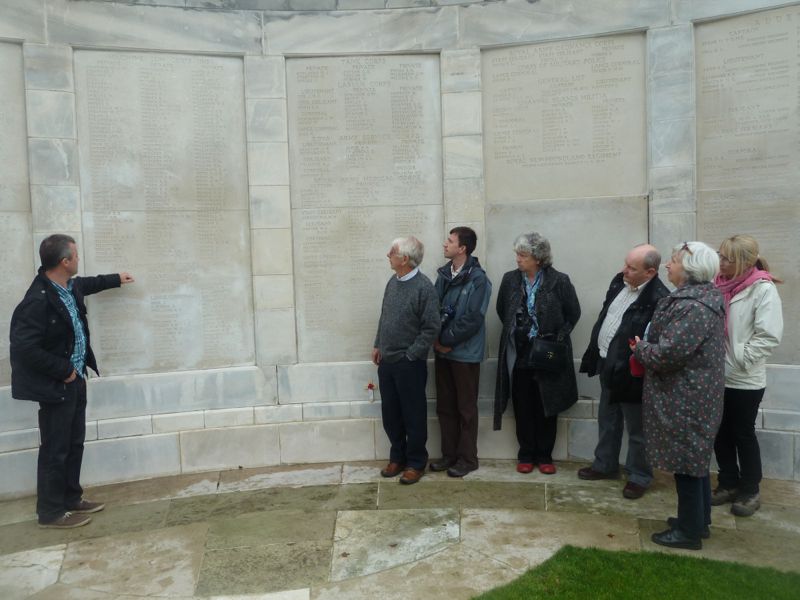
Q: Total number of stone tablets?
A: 5